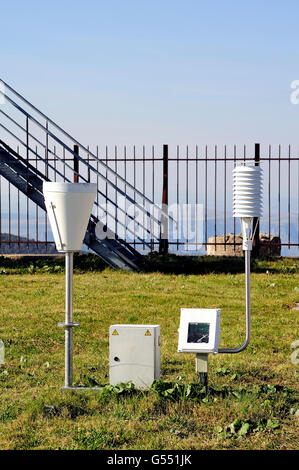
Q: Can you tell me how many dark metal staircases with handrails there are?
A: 1